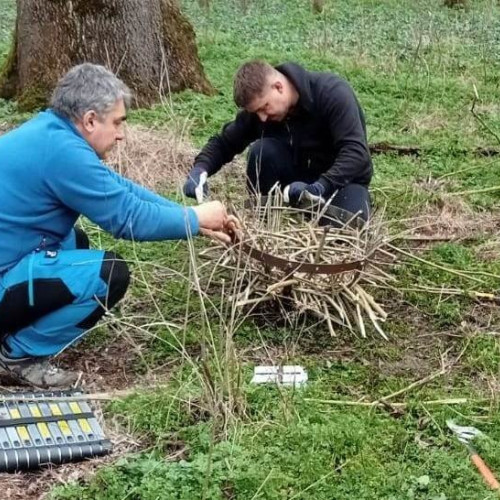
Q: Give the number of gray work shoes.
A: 1